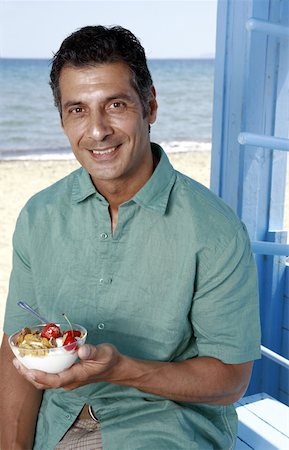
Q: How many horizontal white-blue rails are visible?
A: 4